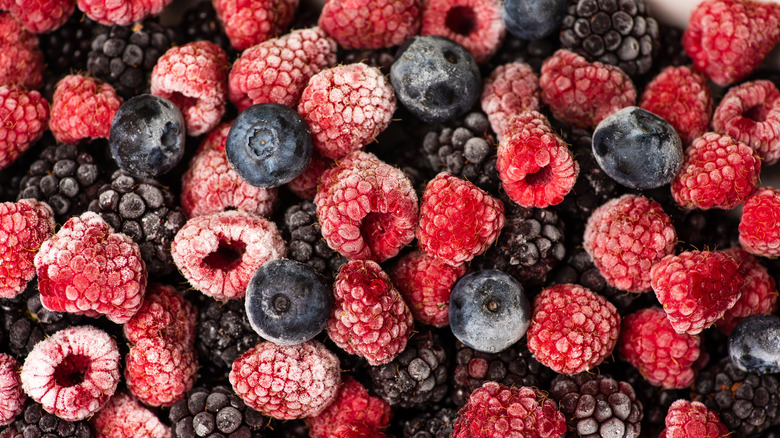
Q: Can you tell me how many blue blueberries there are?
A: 8